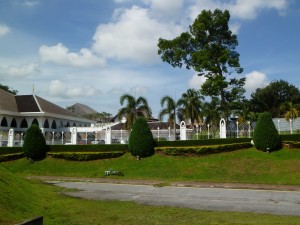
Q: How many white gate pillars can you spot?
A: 5